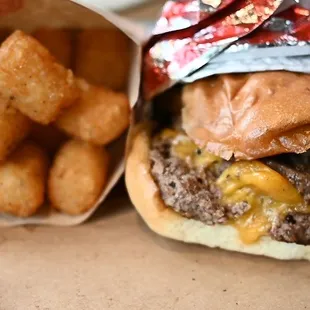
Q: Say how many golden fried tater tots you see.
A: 7